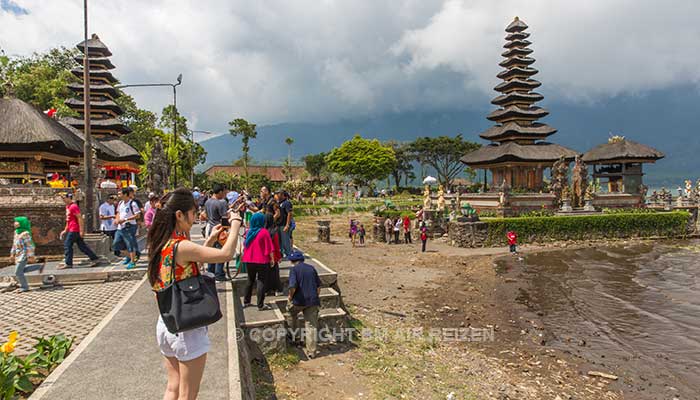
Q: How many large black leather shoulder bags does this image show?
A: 1